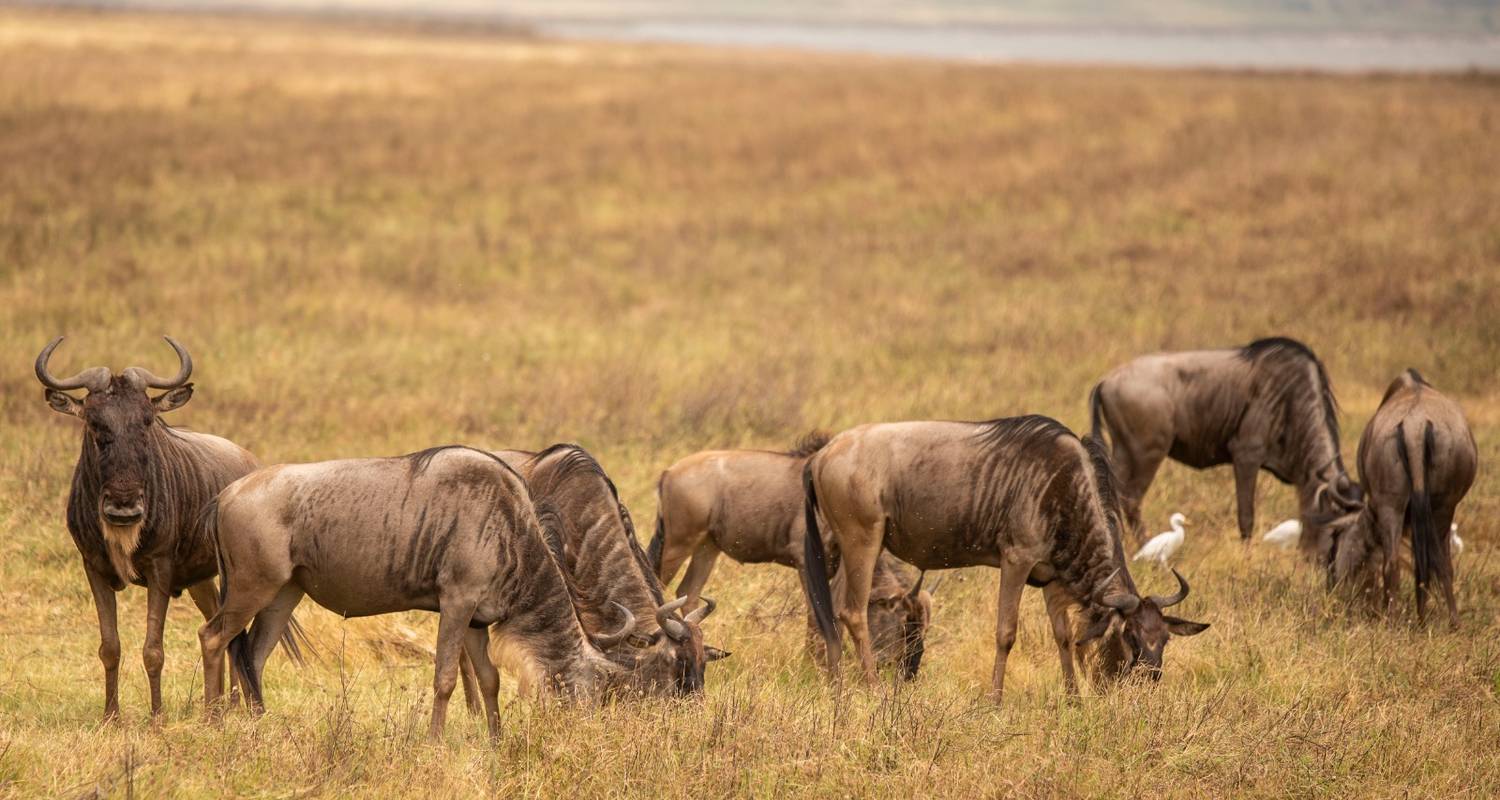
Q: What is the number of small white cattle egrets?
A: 3